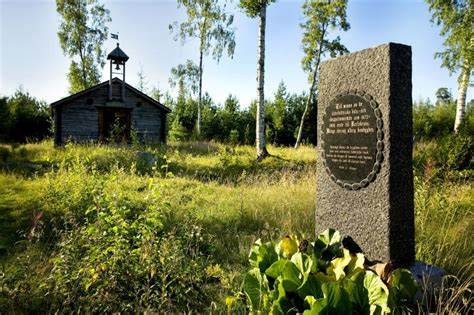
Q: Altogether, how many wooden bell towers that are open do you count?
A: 1